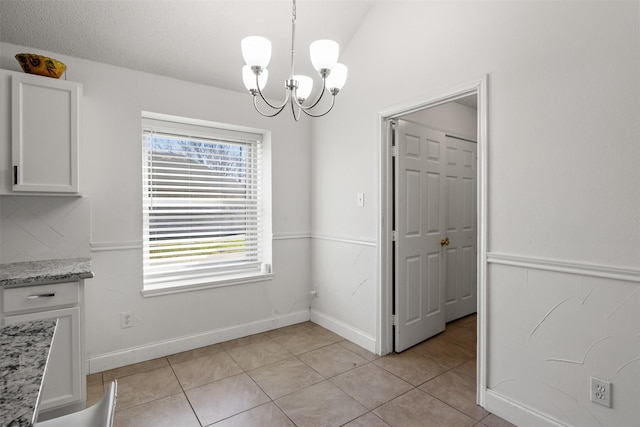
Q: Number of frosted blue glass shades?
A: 0